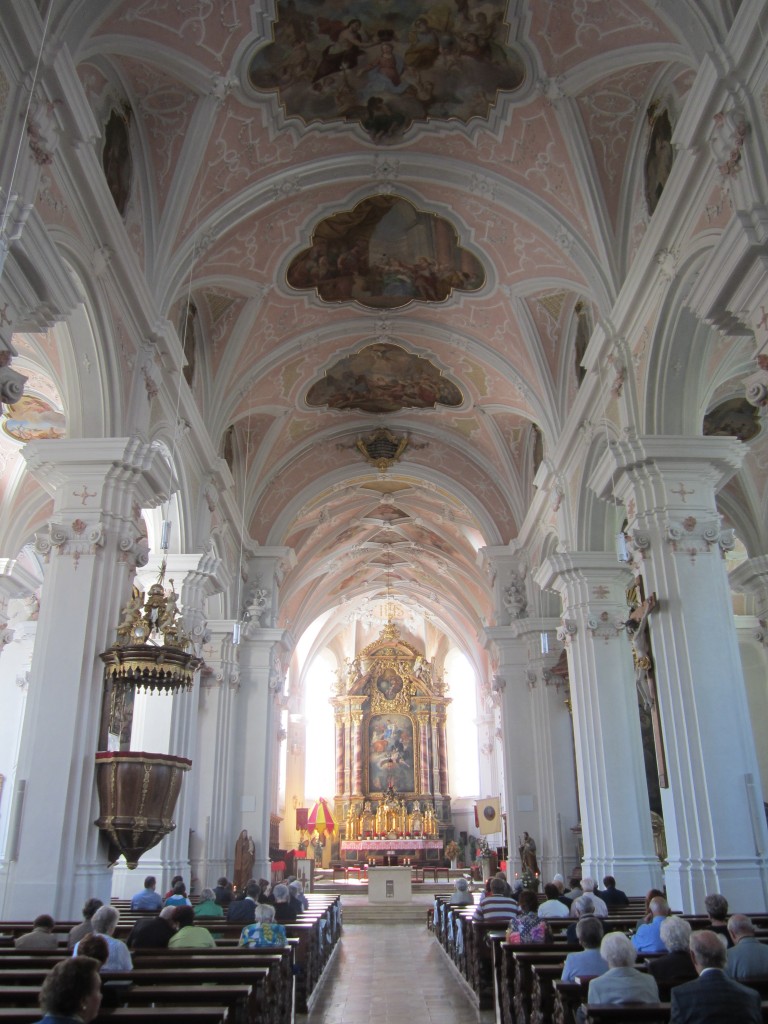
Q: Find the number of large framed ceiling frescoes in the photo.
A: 3